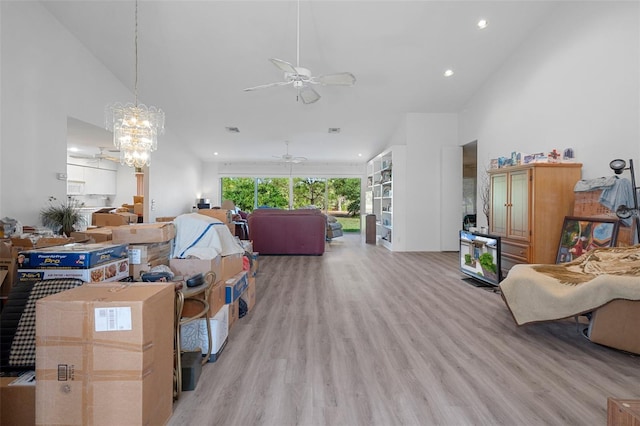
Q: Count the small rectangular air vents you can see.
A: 2